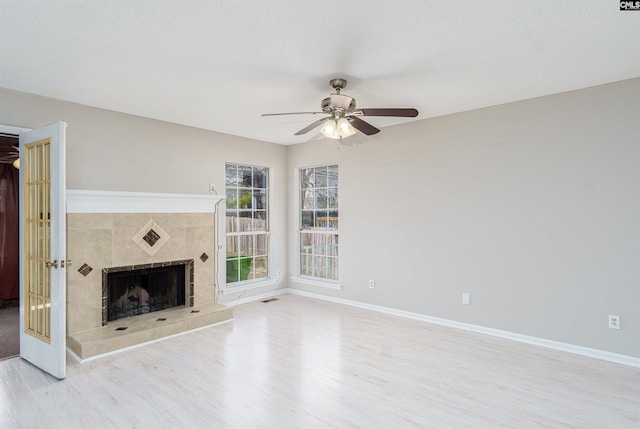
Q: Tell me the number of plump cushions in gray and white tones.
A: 0